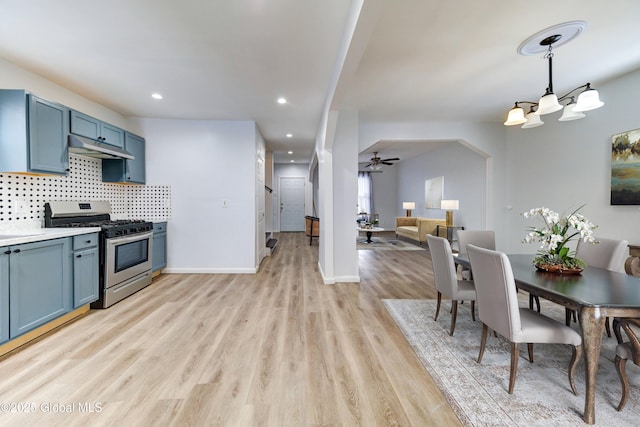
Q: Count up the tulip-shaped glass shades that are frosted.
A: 5